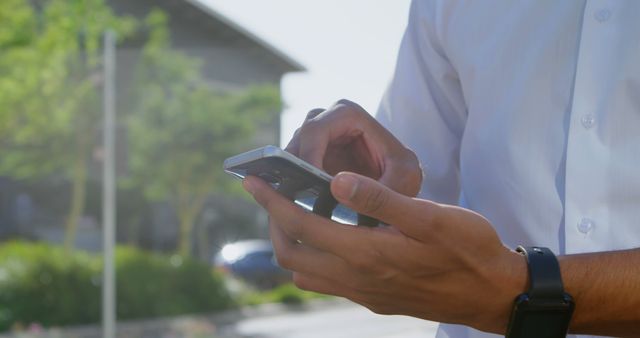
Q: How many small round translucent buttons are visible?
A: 3